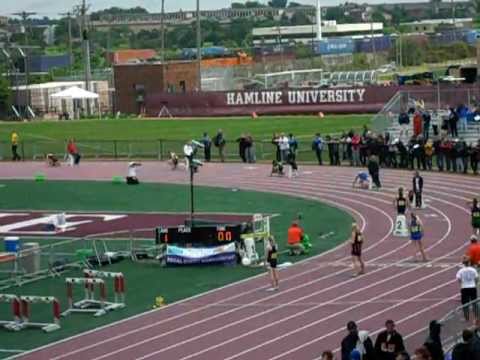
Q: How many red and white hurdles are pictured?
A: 4